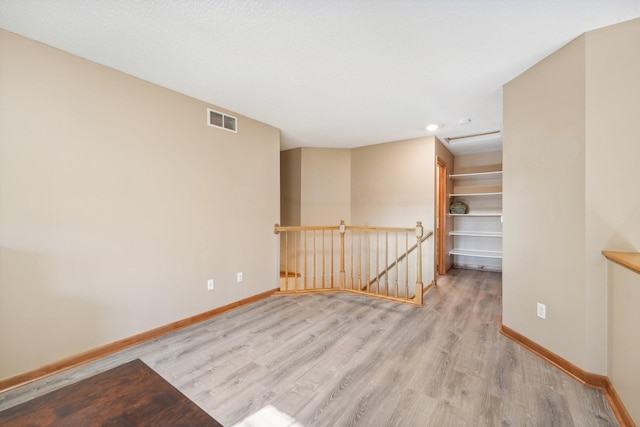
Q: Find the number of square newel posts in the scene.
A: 2